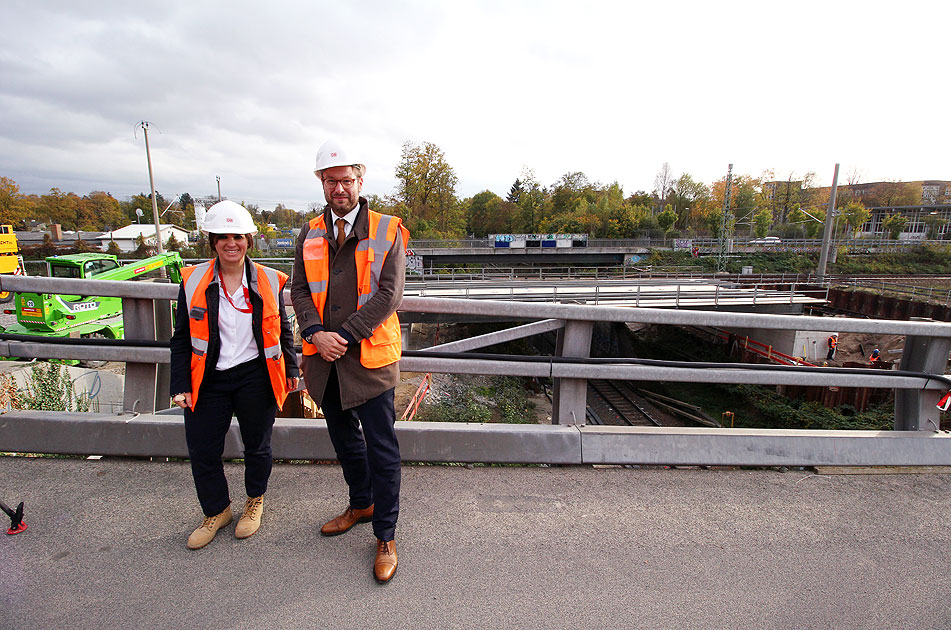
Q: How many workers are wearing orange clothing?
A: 4